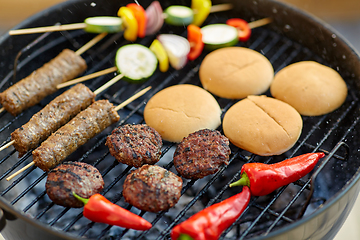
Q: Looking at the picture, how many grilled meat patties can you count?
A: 4